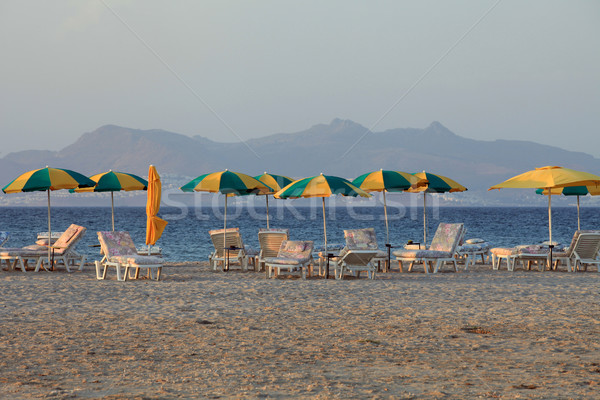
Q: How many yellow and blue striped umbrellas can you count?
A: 8